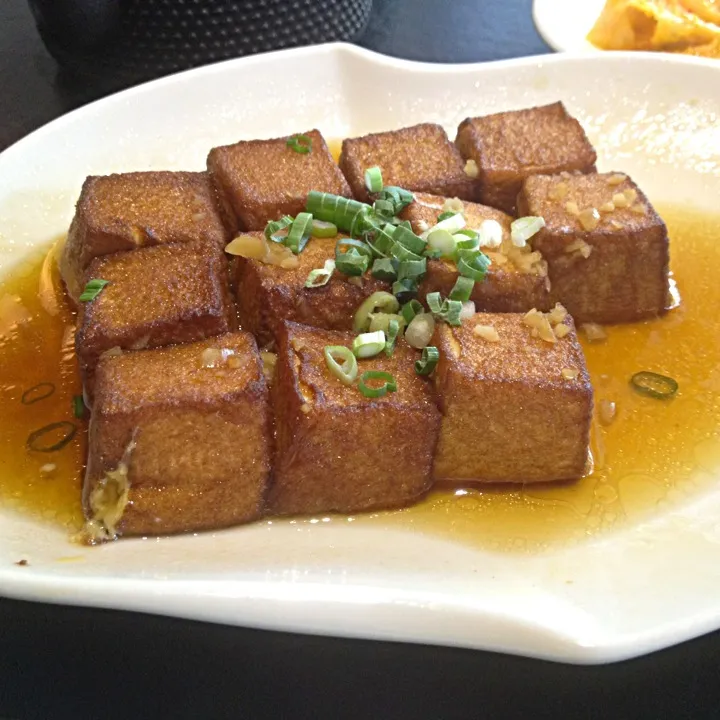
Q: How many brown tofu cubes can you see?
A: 11